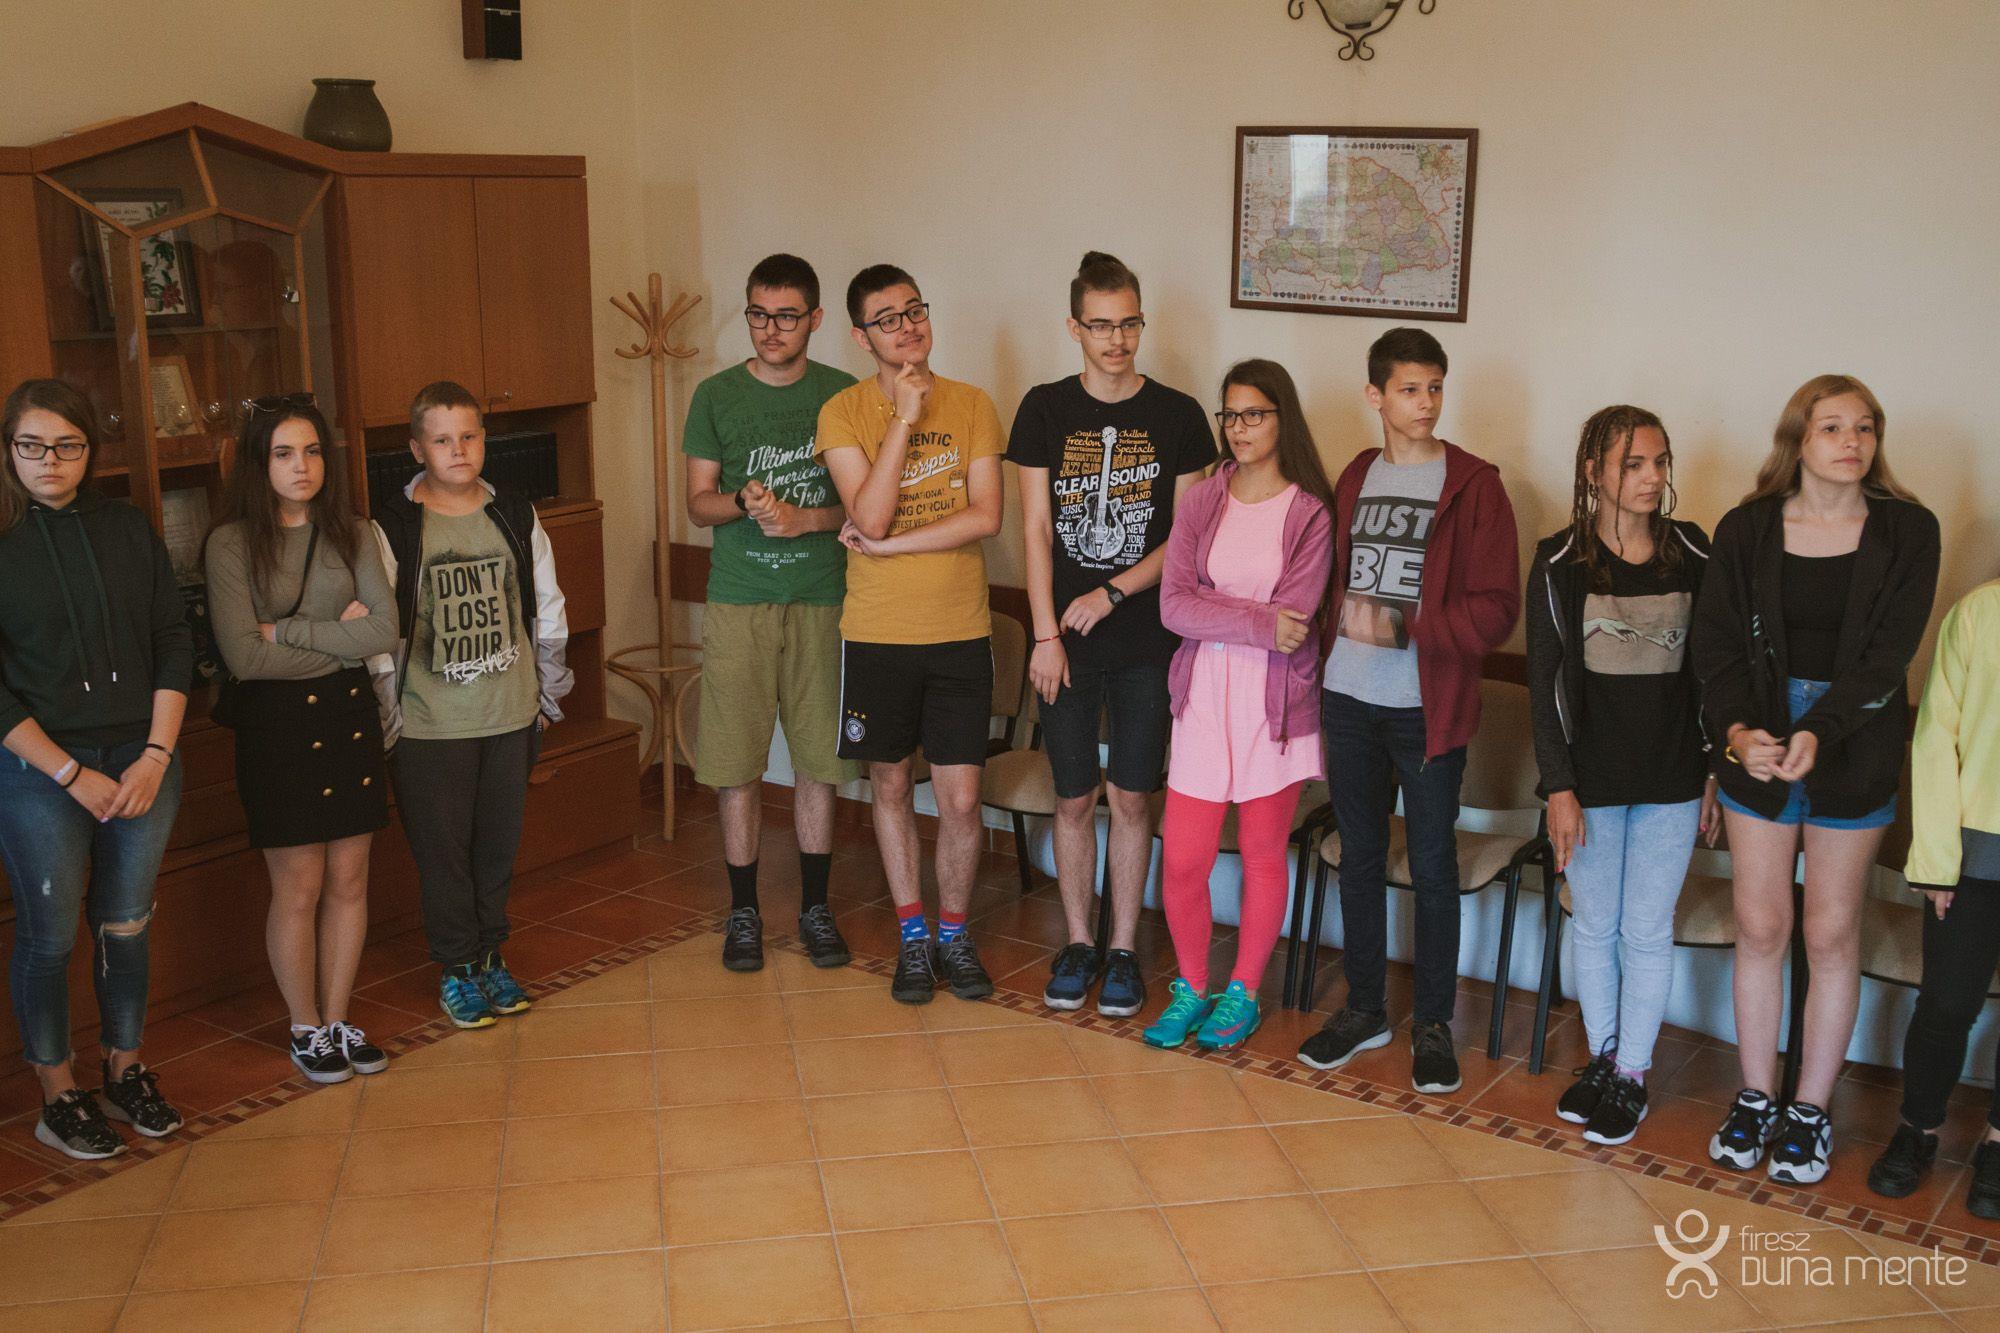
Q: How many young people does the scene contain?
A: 11